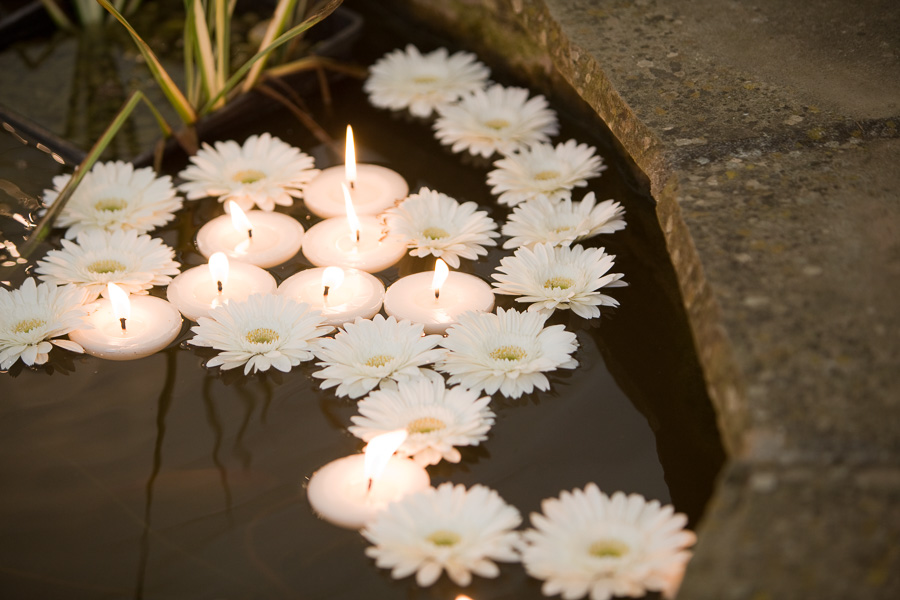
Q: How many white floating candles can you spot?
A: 8